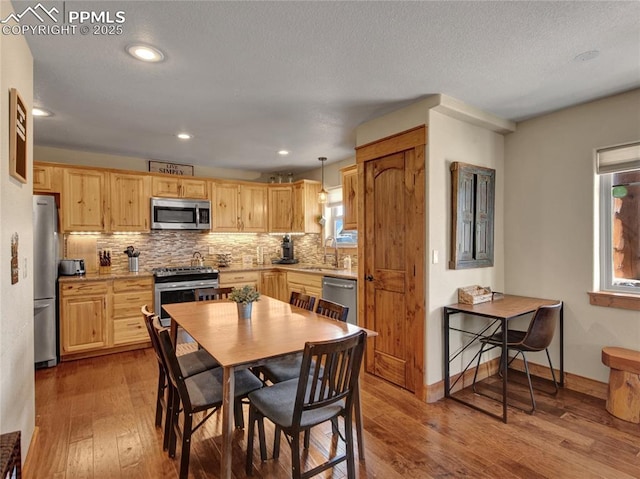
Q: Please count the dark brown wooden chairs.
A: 6